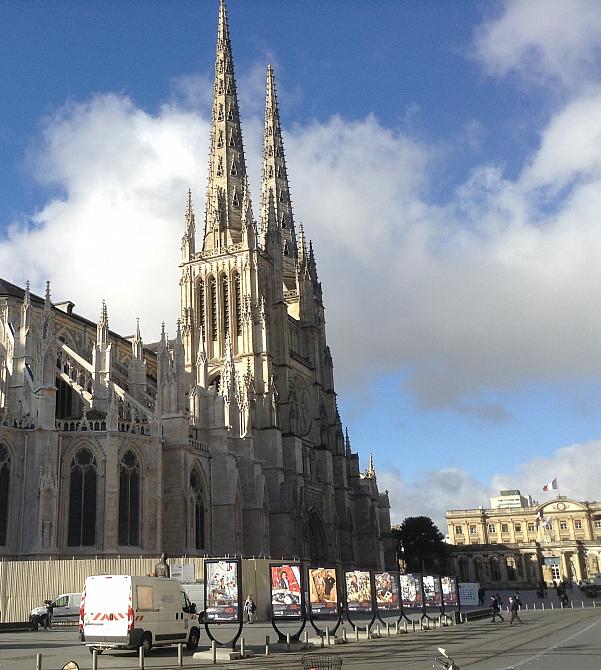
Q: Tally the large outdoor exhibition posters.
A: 8